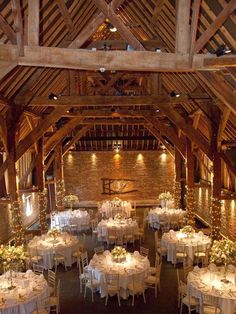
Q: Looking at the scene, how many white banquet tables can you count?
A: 9